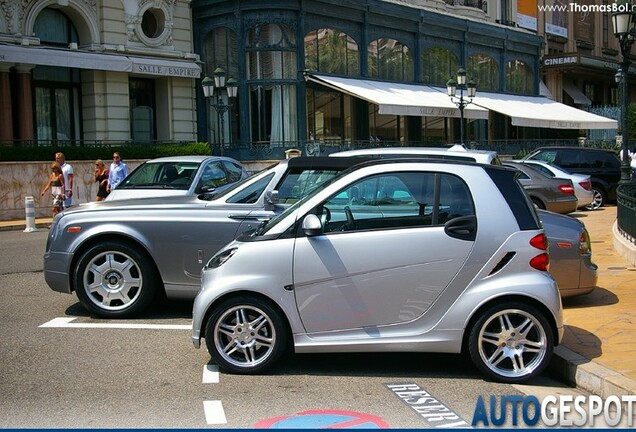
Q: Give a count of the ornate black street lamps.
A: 3